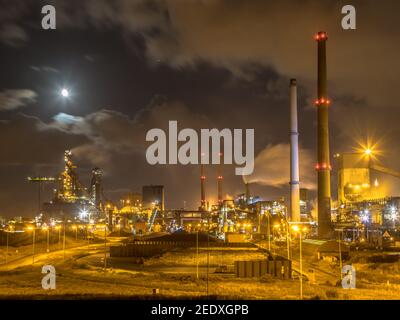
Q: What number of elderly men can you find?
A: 0